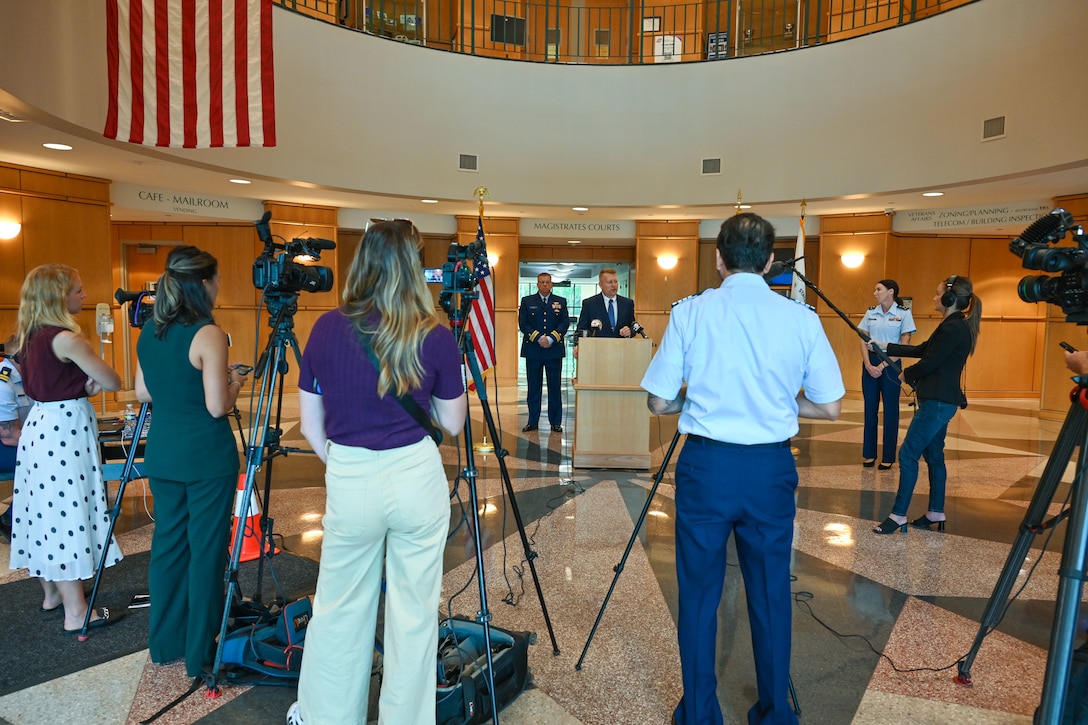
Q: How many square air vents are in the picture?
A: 3